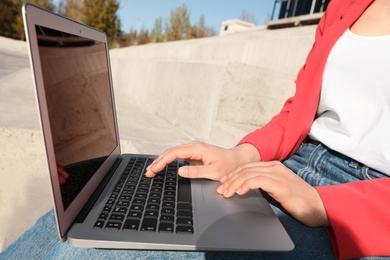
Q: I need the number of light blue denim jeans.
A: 1